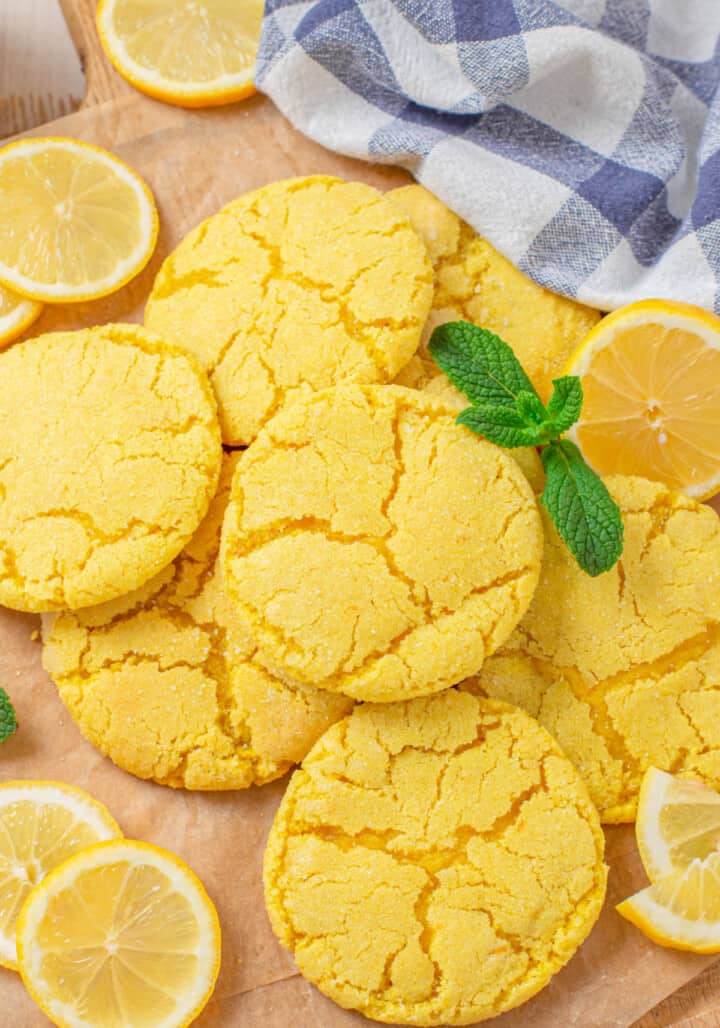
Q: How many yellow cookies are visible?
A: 7